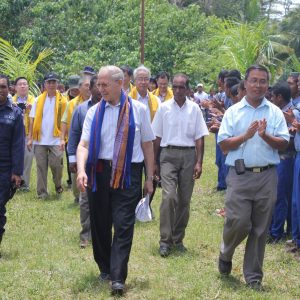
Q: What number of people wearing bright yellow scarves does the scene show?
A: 6